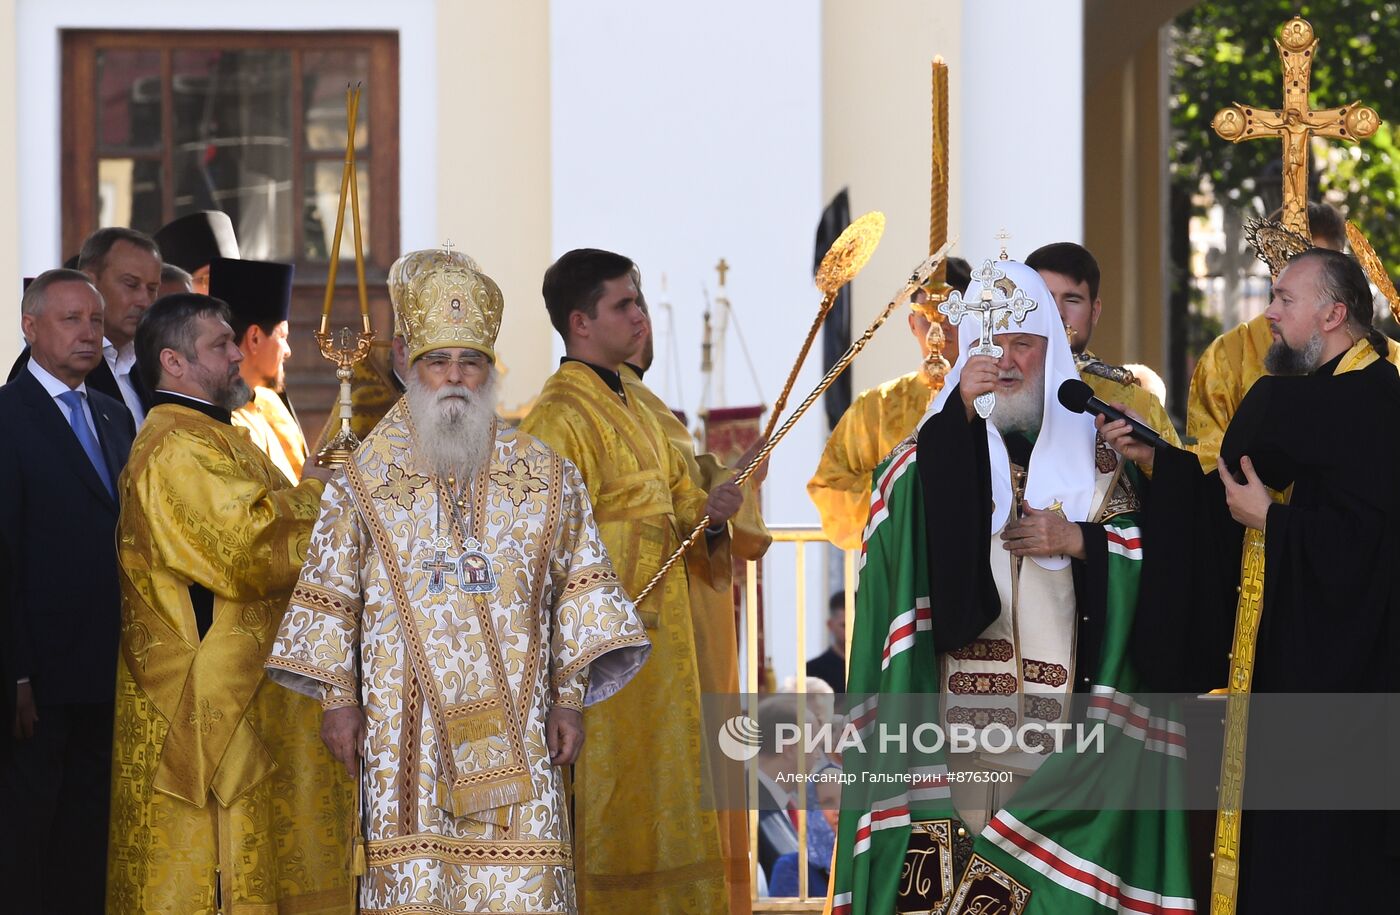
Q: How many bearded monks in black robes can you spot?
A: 1